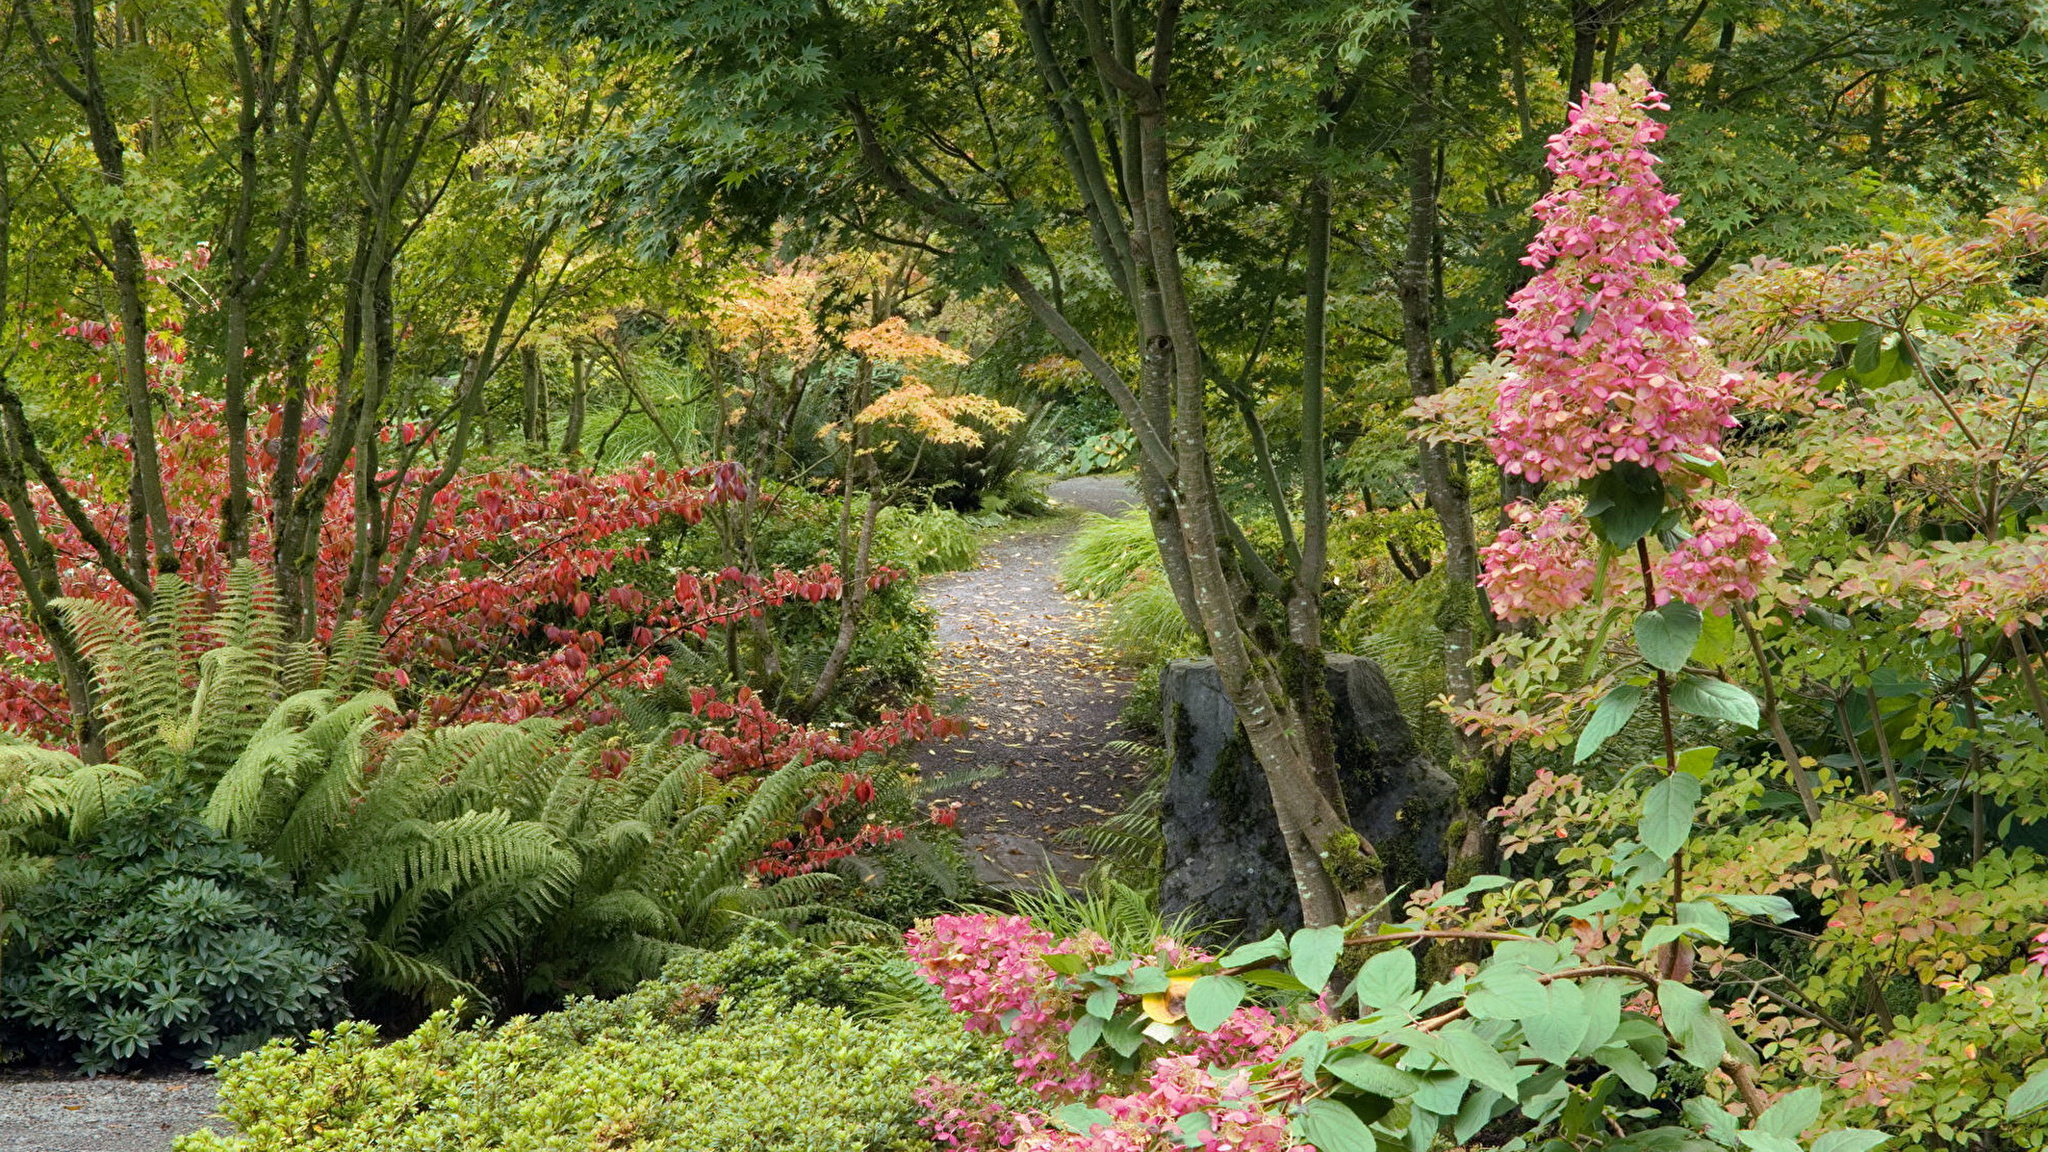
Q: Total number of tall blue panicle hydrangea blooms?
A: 0